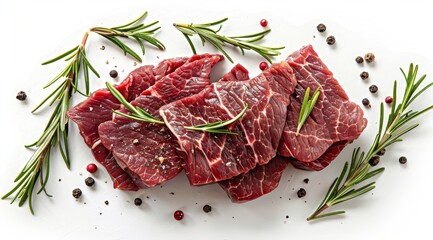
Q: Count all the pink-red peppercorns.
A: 5